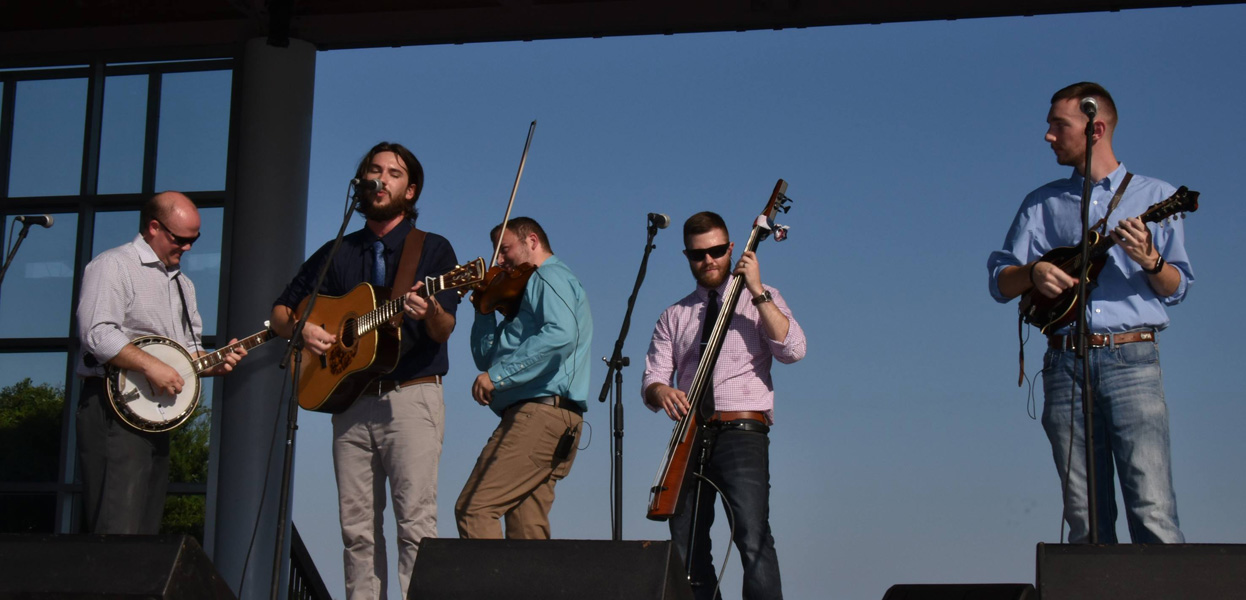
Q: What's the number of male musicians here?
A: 5